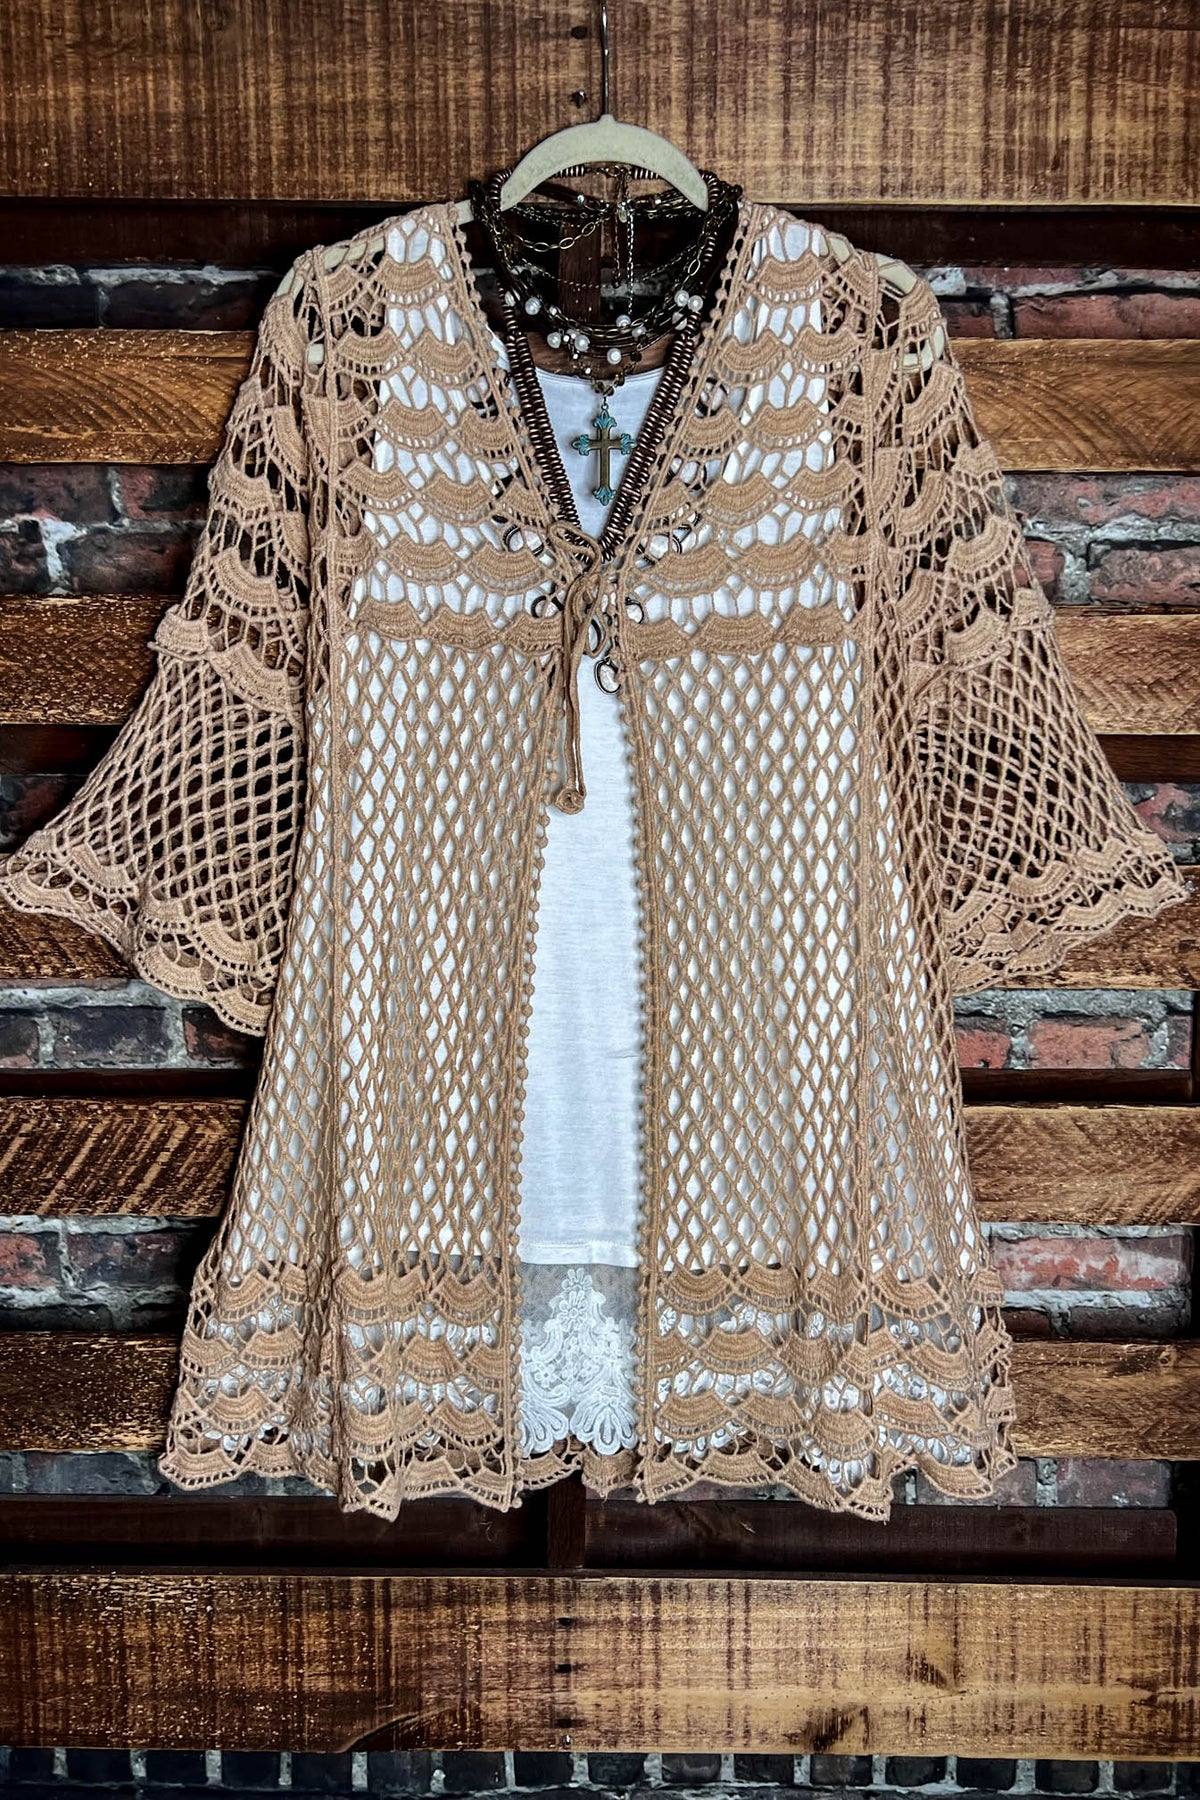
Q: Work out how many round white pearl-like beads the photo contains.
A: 11